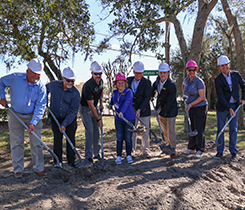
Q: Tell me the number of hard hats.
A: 8